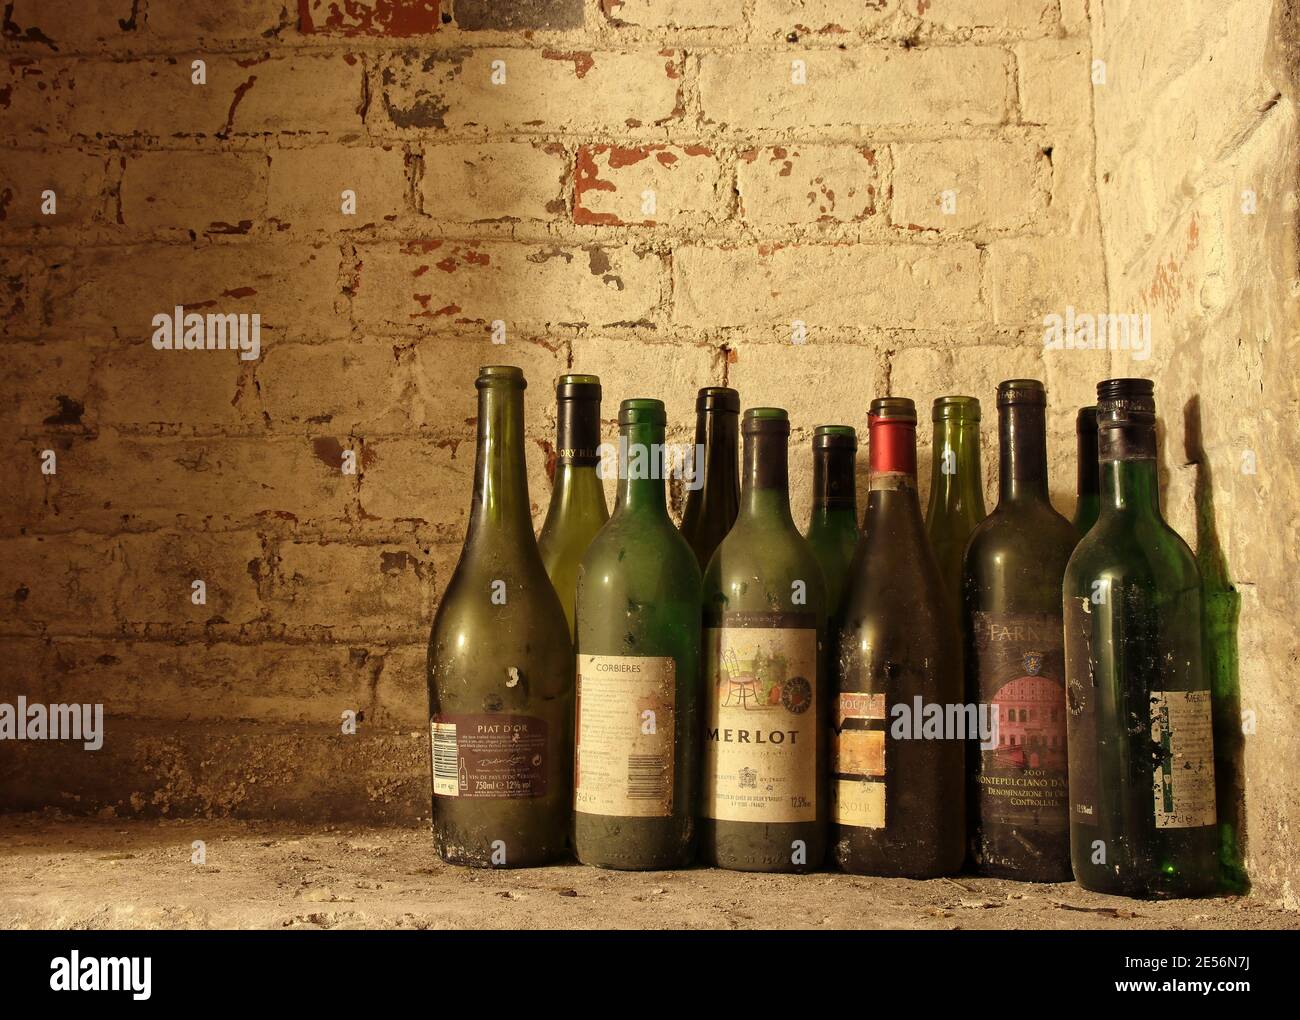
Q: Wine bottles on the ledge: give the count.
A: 11